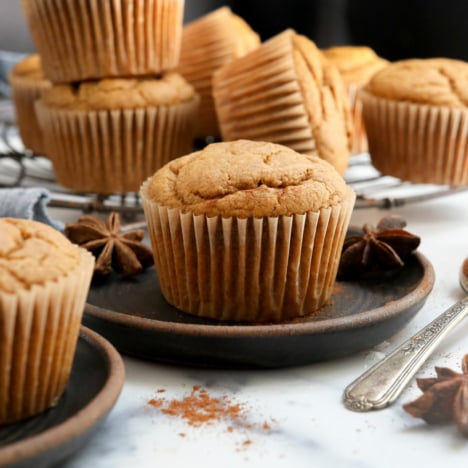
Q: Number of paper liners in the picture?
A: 9